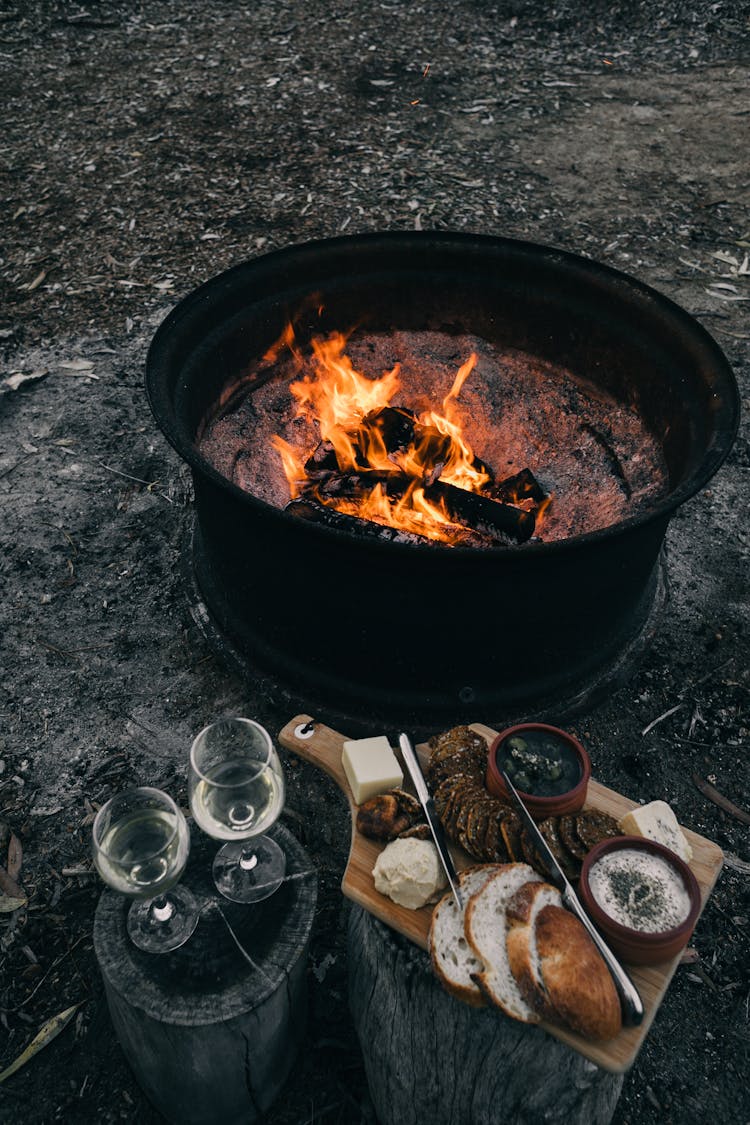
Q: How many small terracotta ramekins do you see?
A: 2